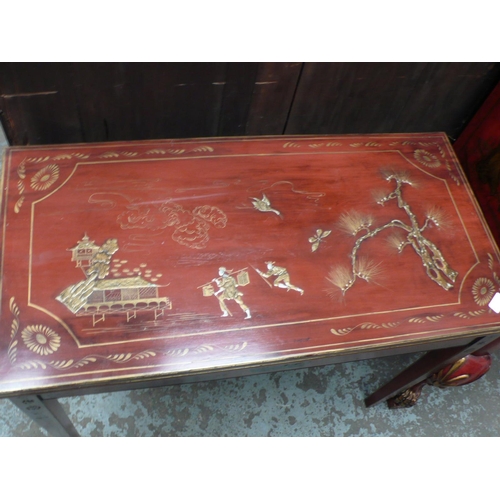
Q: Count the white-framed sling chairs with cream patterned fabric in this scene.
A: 0